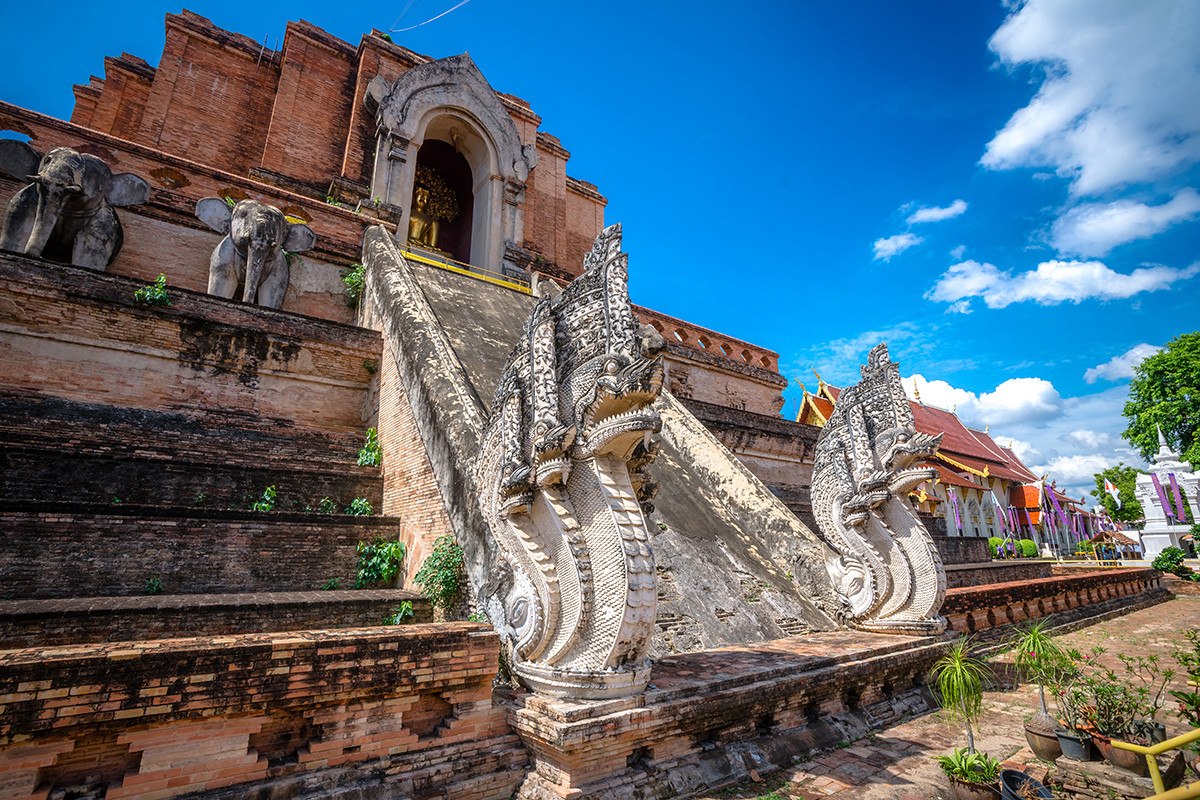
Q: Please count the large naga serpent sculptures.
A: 2